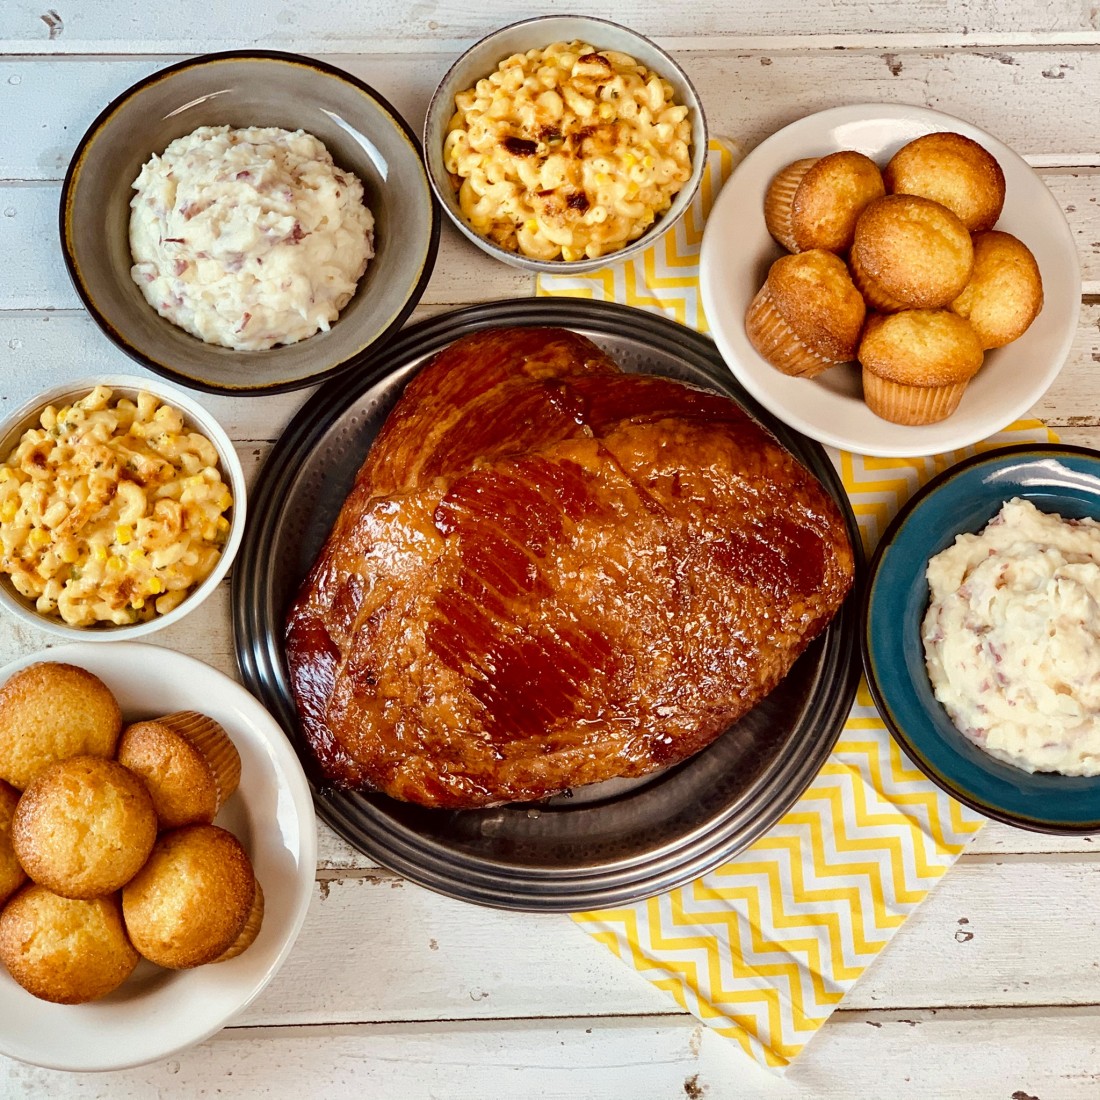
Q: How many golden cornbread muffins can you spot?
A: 12